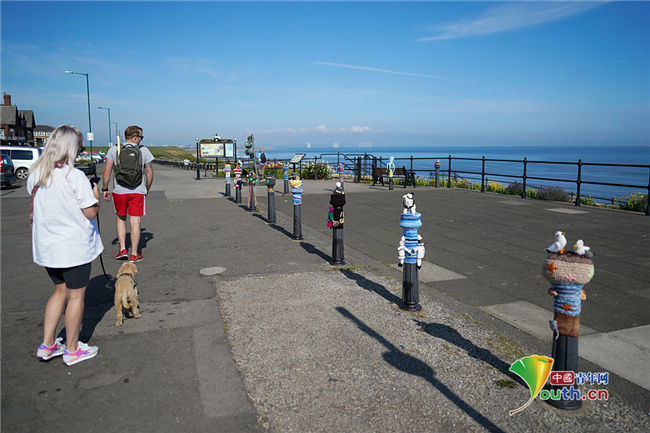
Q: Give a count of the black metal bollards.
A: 12